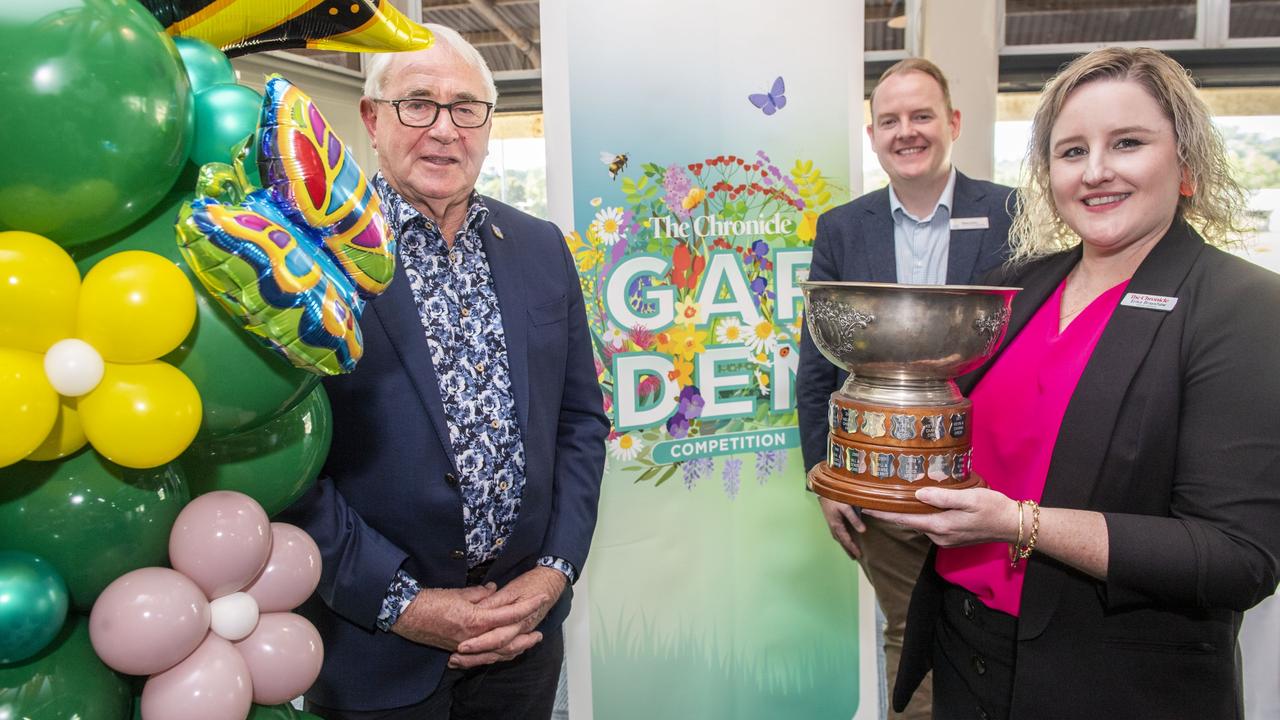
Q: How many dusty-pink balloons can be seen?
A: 5